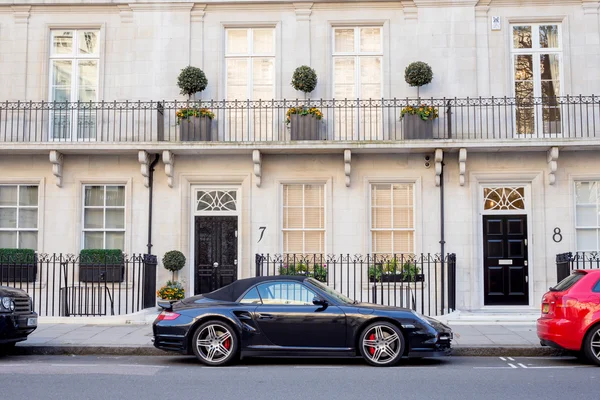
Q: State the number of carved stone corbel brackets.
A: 8